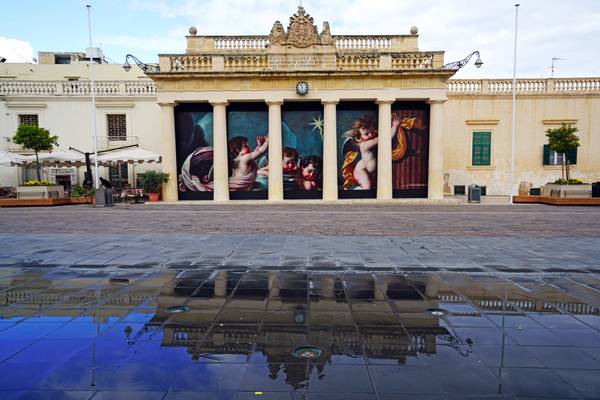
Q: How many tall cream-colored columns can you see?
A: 6